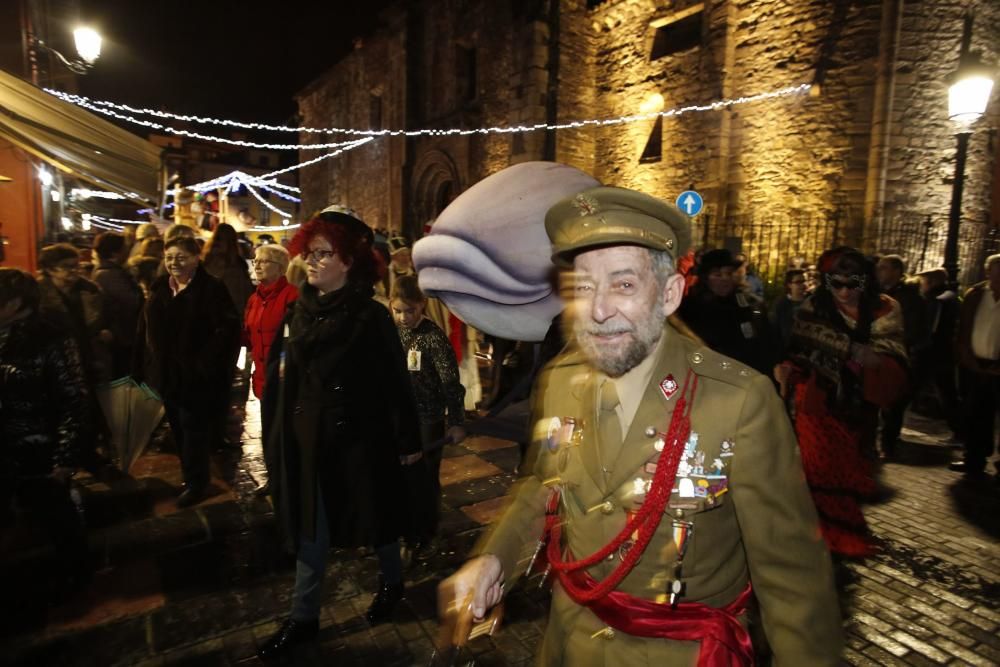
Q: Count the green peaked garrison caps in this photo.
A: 1